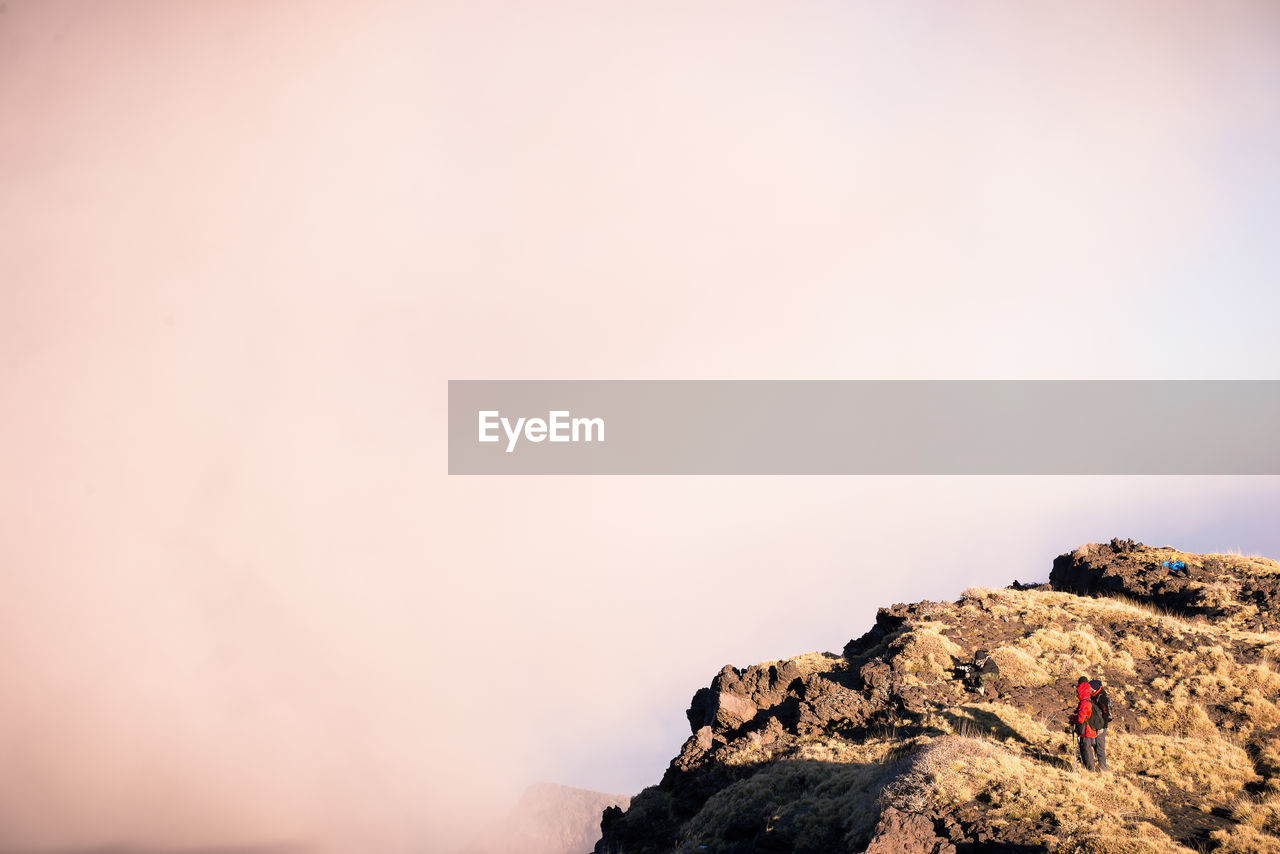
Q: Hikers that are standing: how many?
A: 2